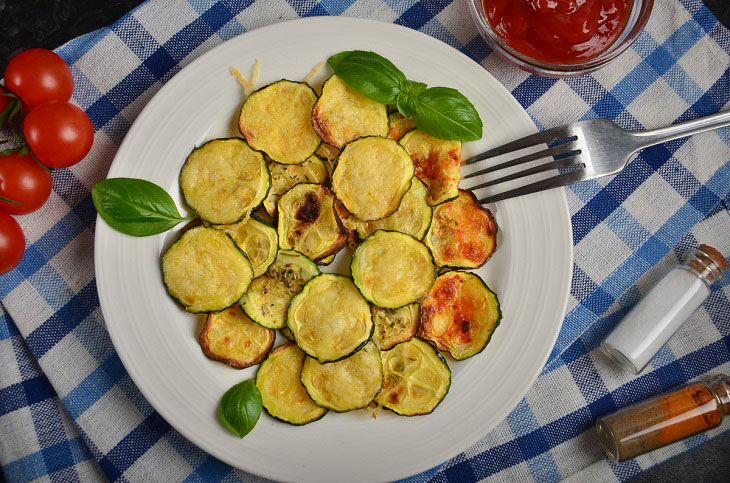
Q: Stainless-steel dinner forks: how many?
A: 1